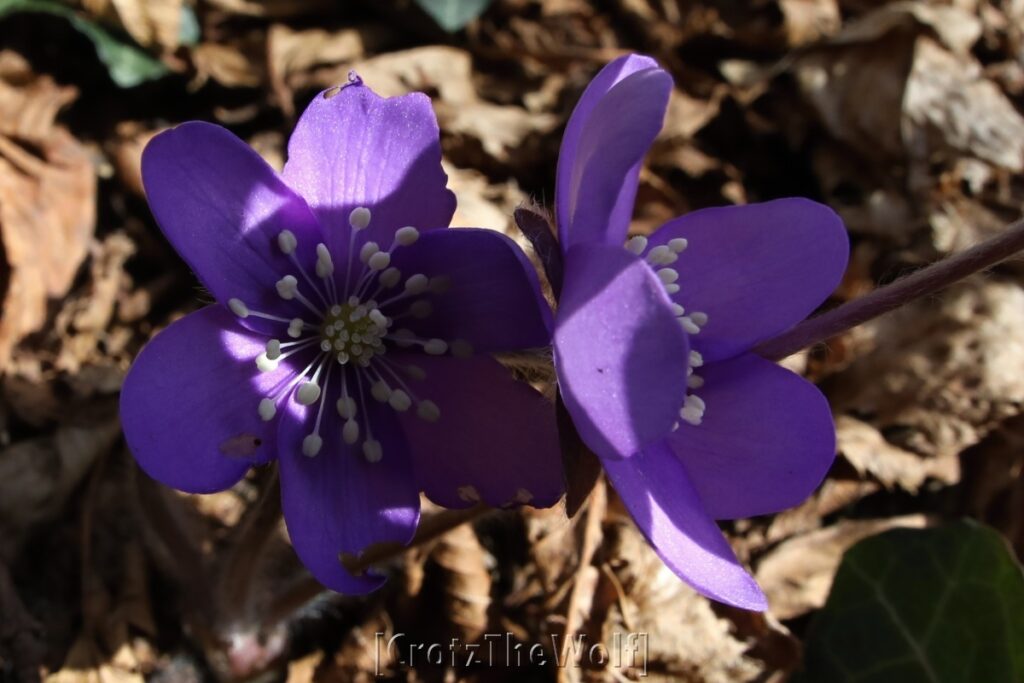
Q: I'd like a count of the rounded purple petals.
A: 12